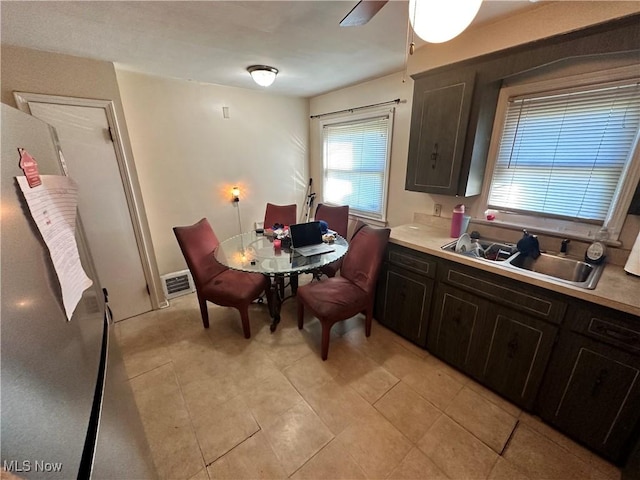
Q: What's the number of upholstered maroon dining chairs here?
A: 4